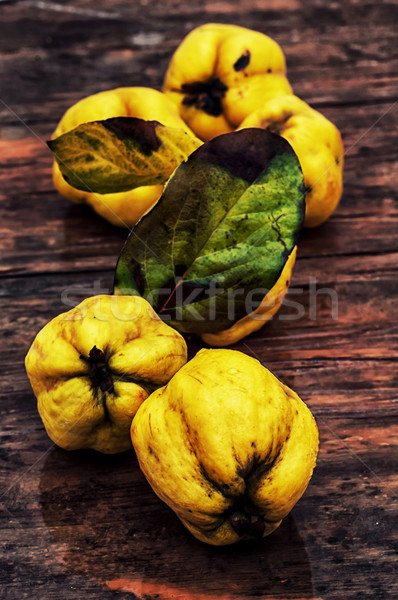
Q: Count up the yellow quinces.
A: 6